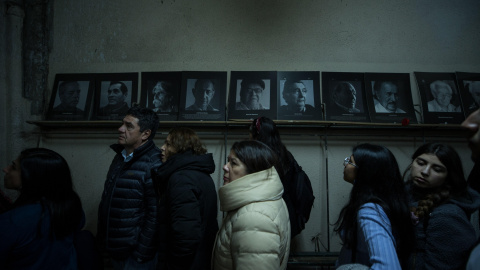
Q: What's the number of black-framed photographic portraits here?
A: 10